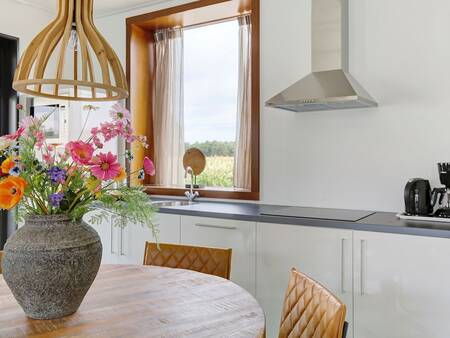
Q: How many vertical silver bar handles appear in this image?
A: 4